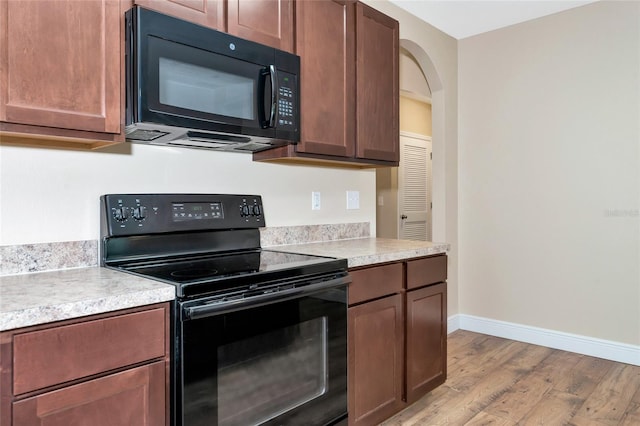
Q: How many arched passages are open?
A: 1